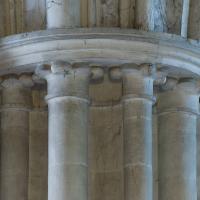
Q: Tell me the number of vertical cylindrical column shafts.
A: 4